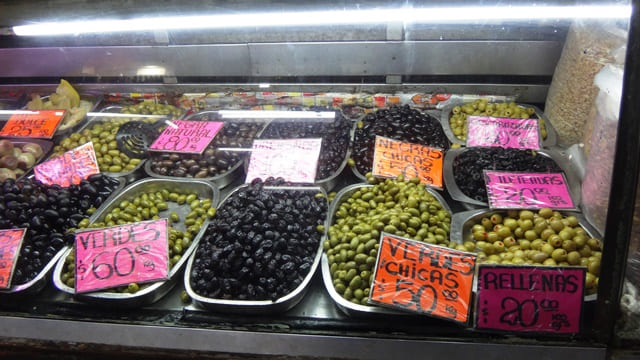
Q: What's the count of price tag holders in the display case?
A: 11